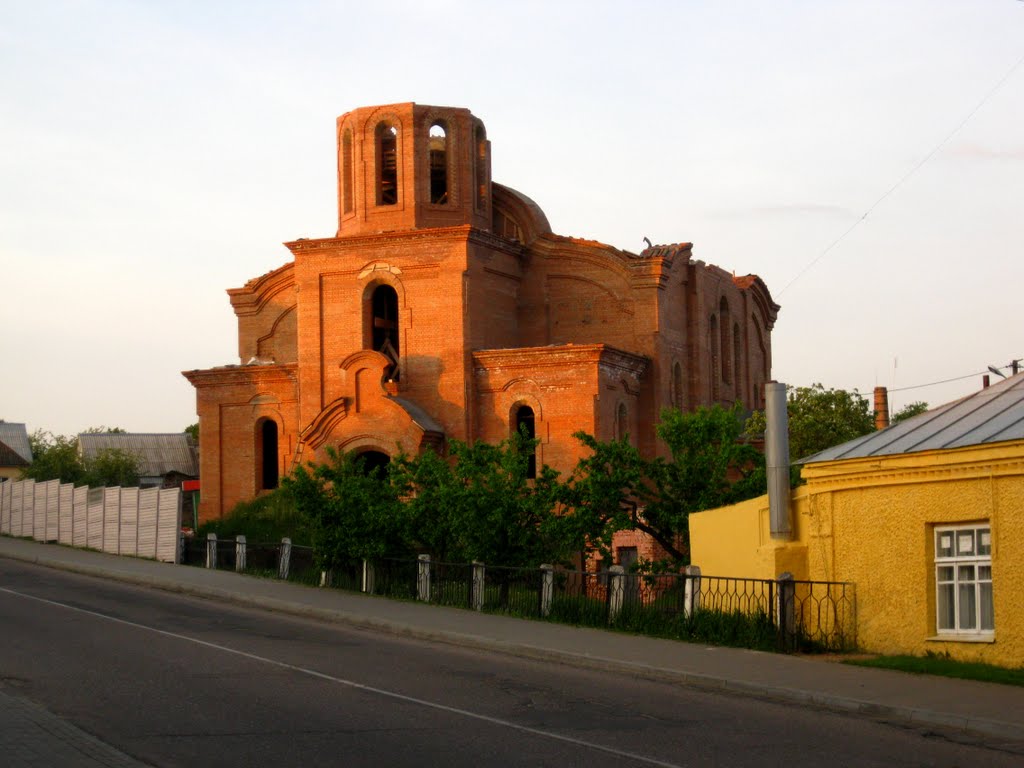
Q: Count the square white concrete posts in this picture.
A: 11